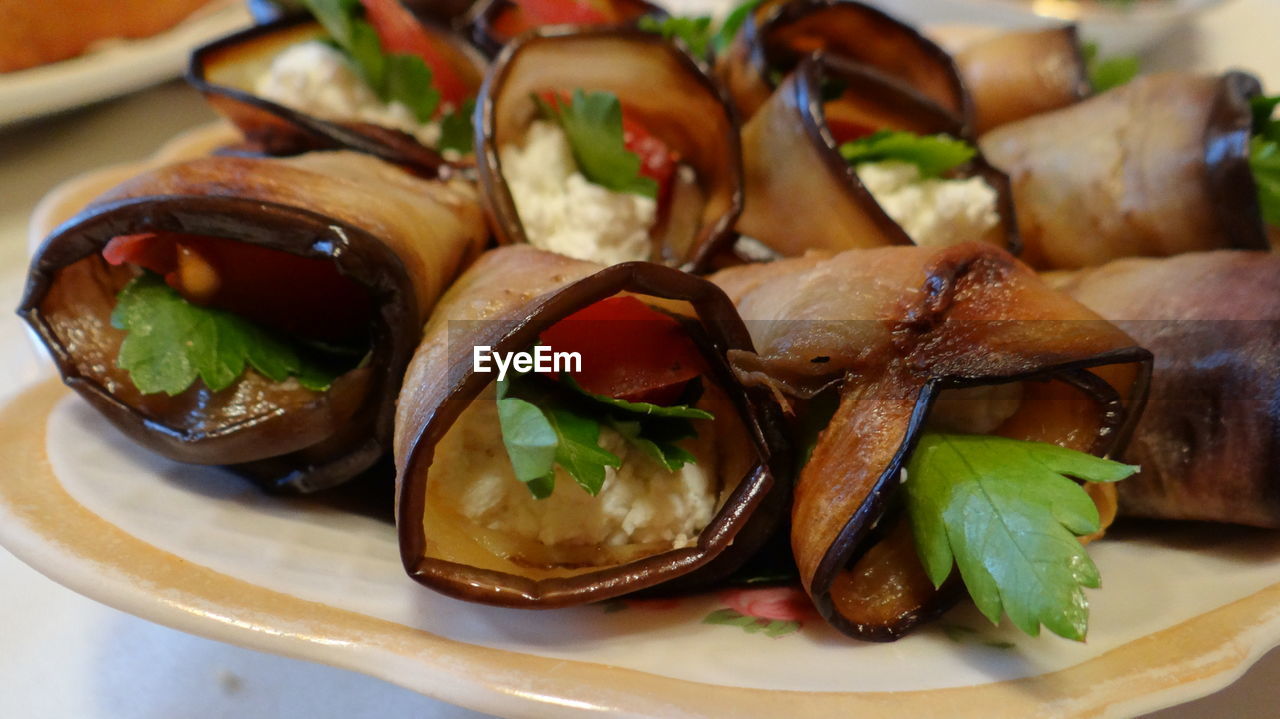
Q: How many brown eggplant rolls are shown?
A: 11